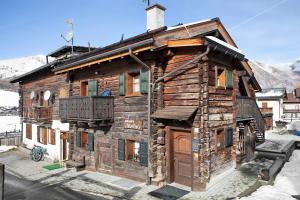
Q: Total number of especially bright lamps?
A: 0